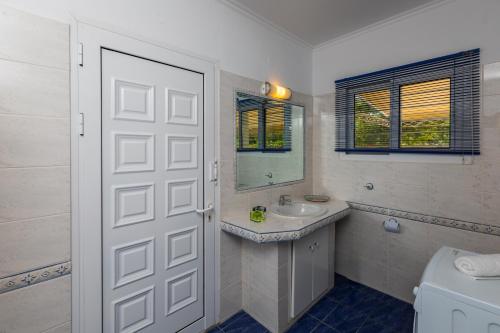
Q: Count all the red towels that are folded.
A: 0